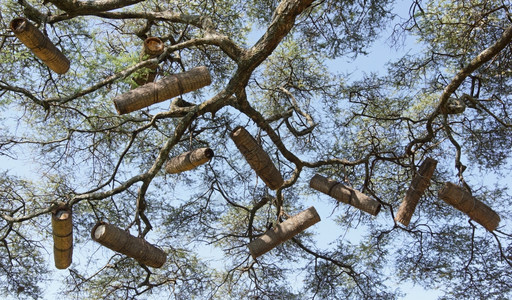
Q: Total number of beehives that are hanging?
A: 11